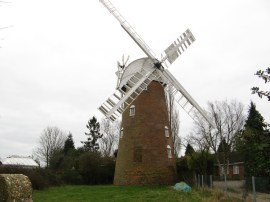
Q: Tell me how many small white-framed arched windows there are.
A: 4